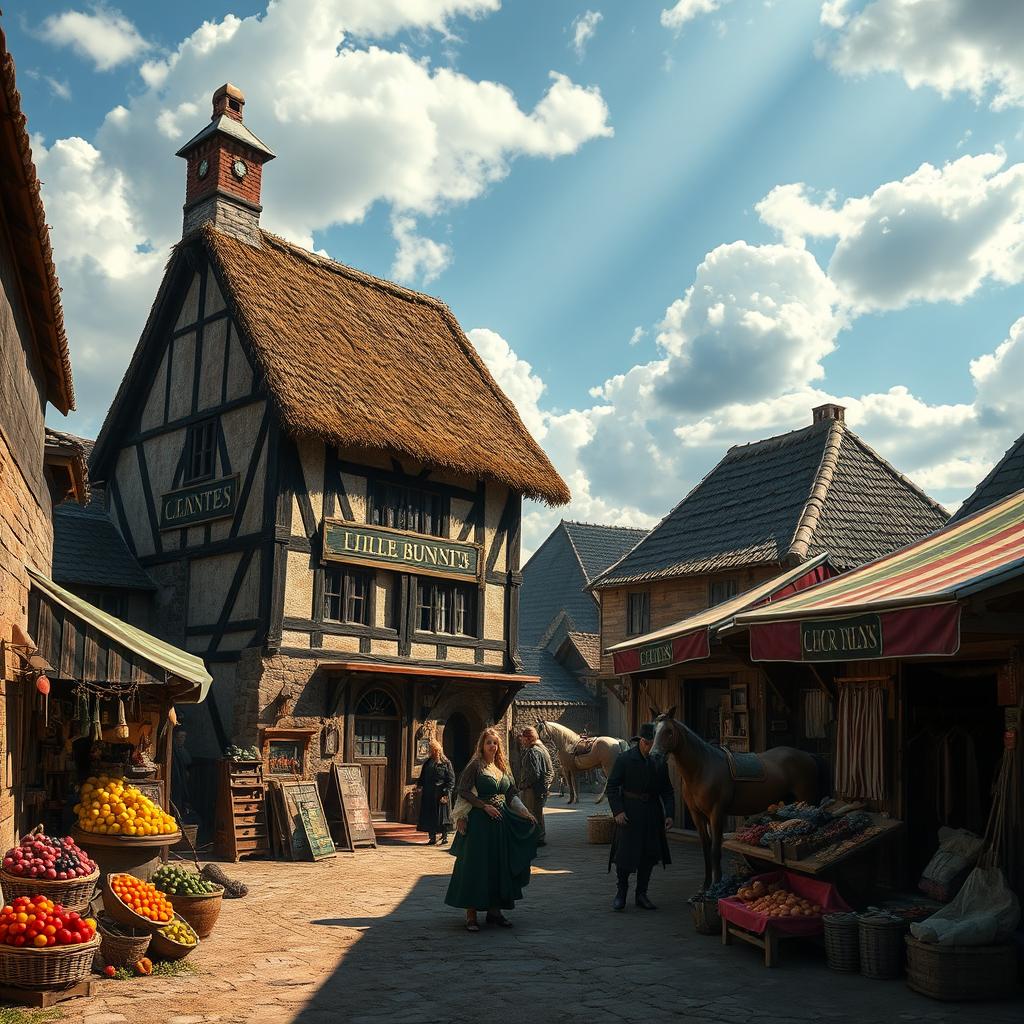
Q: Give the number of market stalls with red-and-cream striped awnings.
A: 2